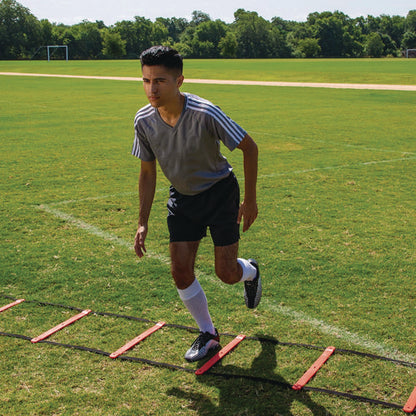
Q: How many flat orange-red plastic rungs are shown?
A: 6